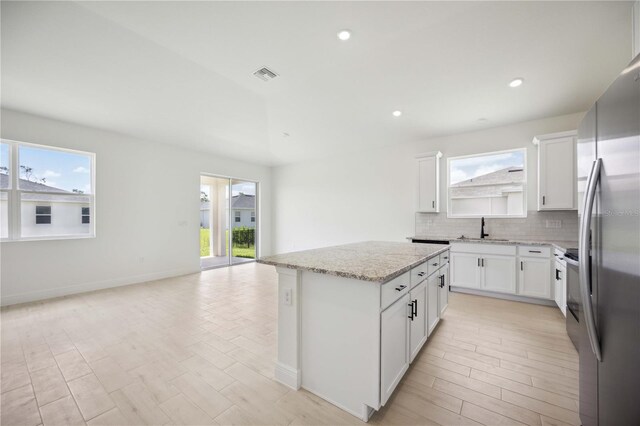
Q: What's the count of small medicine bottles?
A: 0